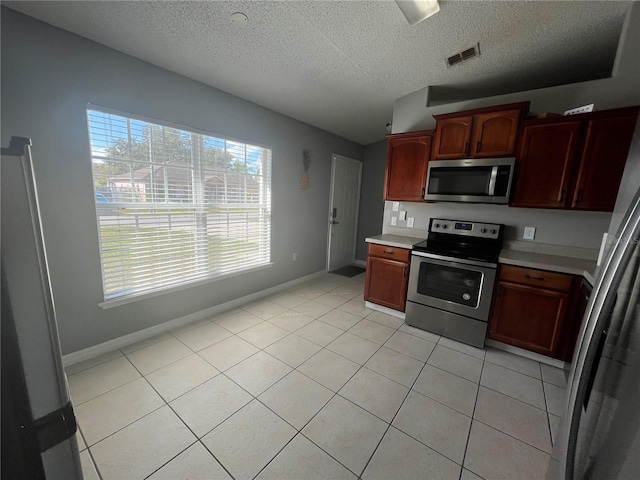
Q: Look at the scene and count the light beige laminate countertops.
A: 2